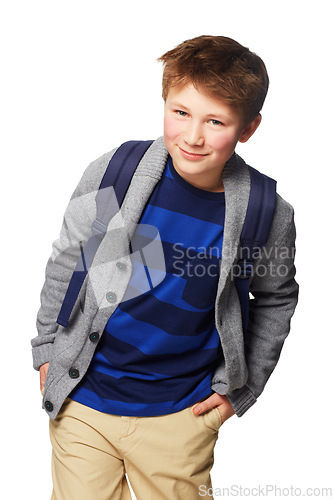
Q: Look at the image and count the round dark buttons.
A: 5